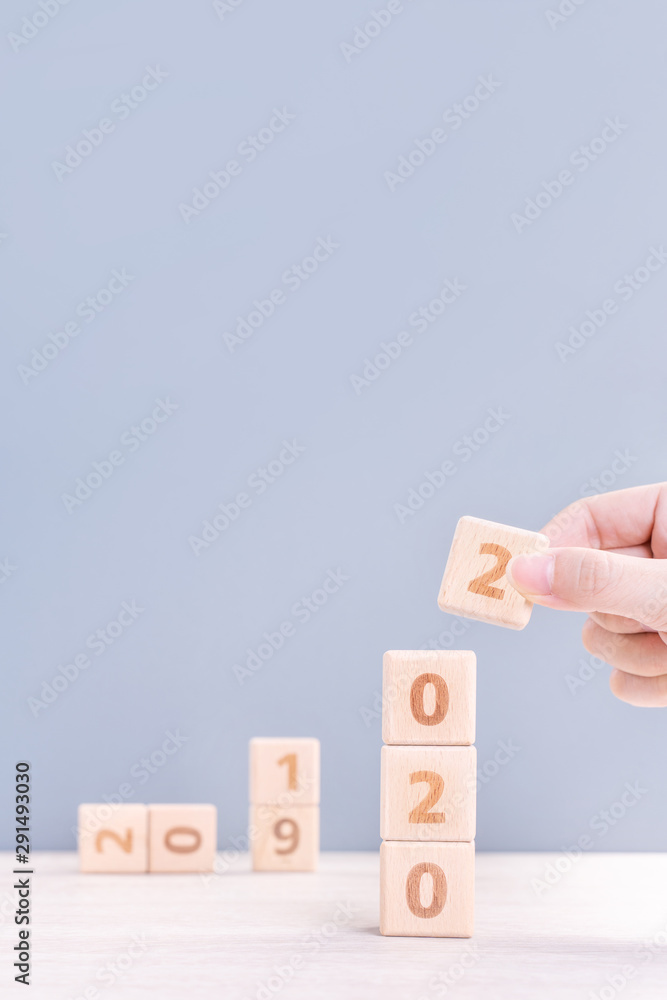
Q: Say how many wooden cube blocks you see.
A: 8